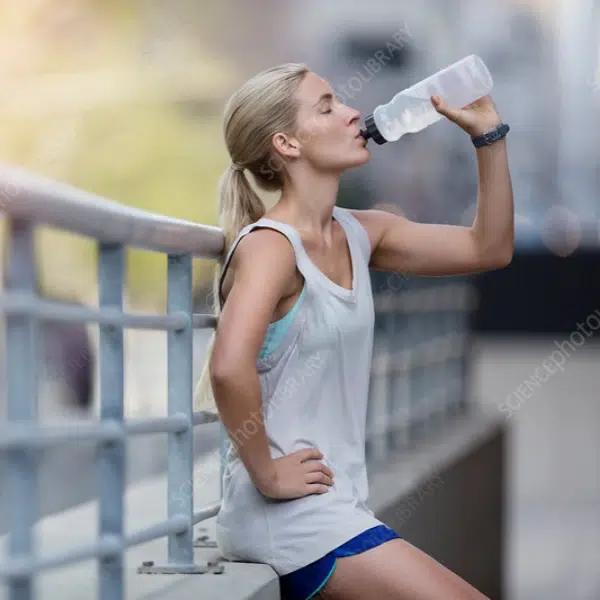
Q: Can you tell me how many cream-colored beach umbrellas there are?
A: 0